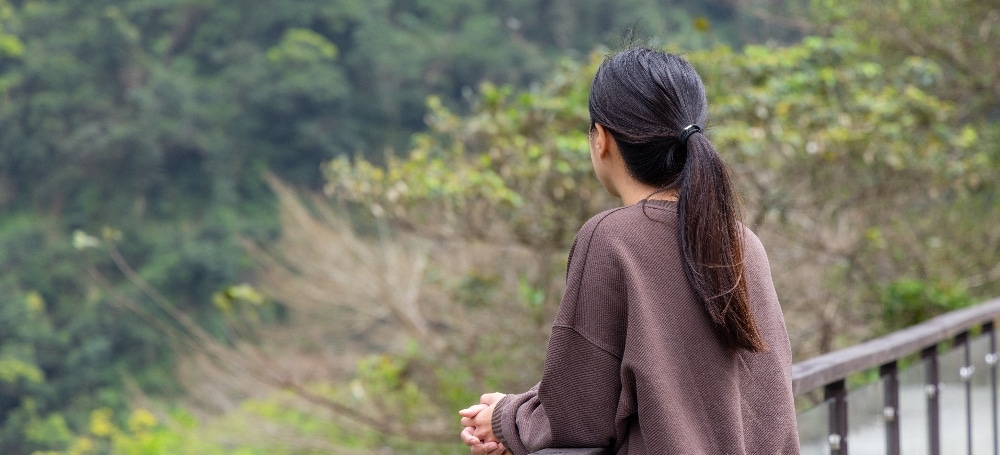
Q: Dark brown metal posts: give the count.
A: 5